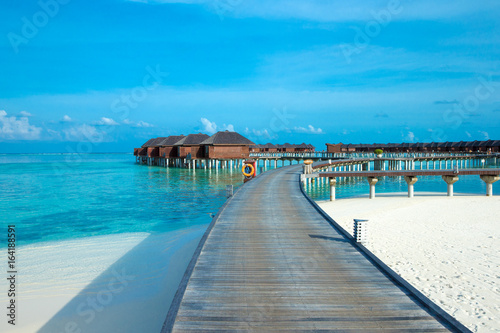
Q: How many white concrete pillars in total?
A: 5